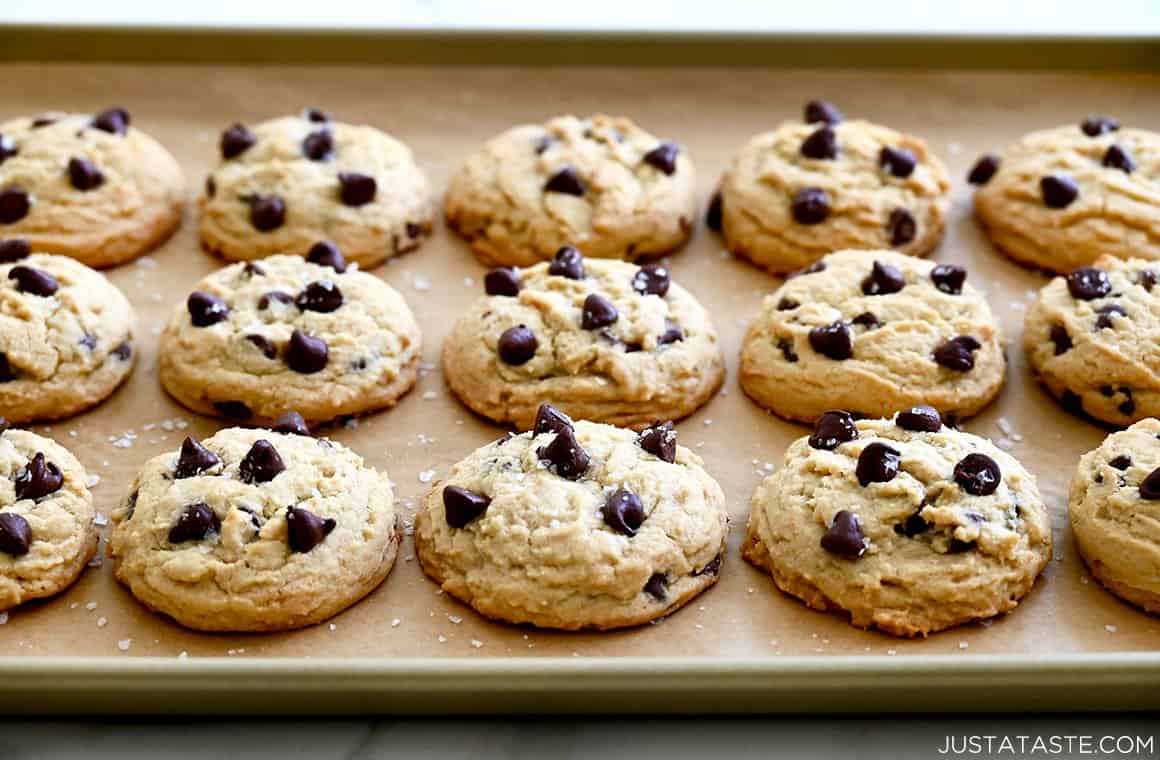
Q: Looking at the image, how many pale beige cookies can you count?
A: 15